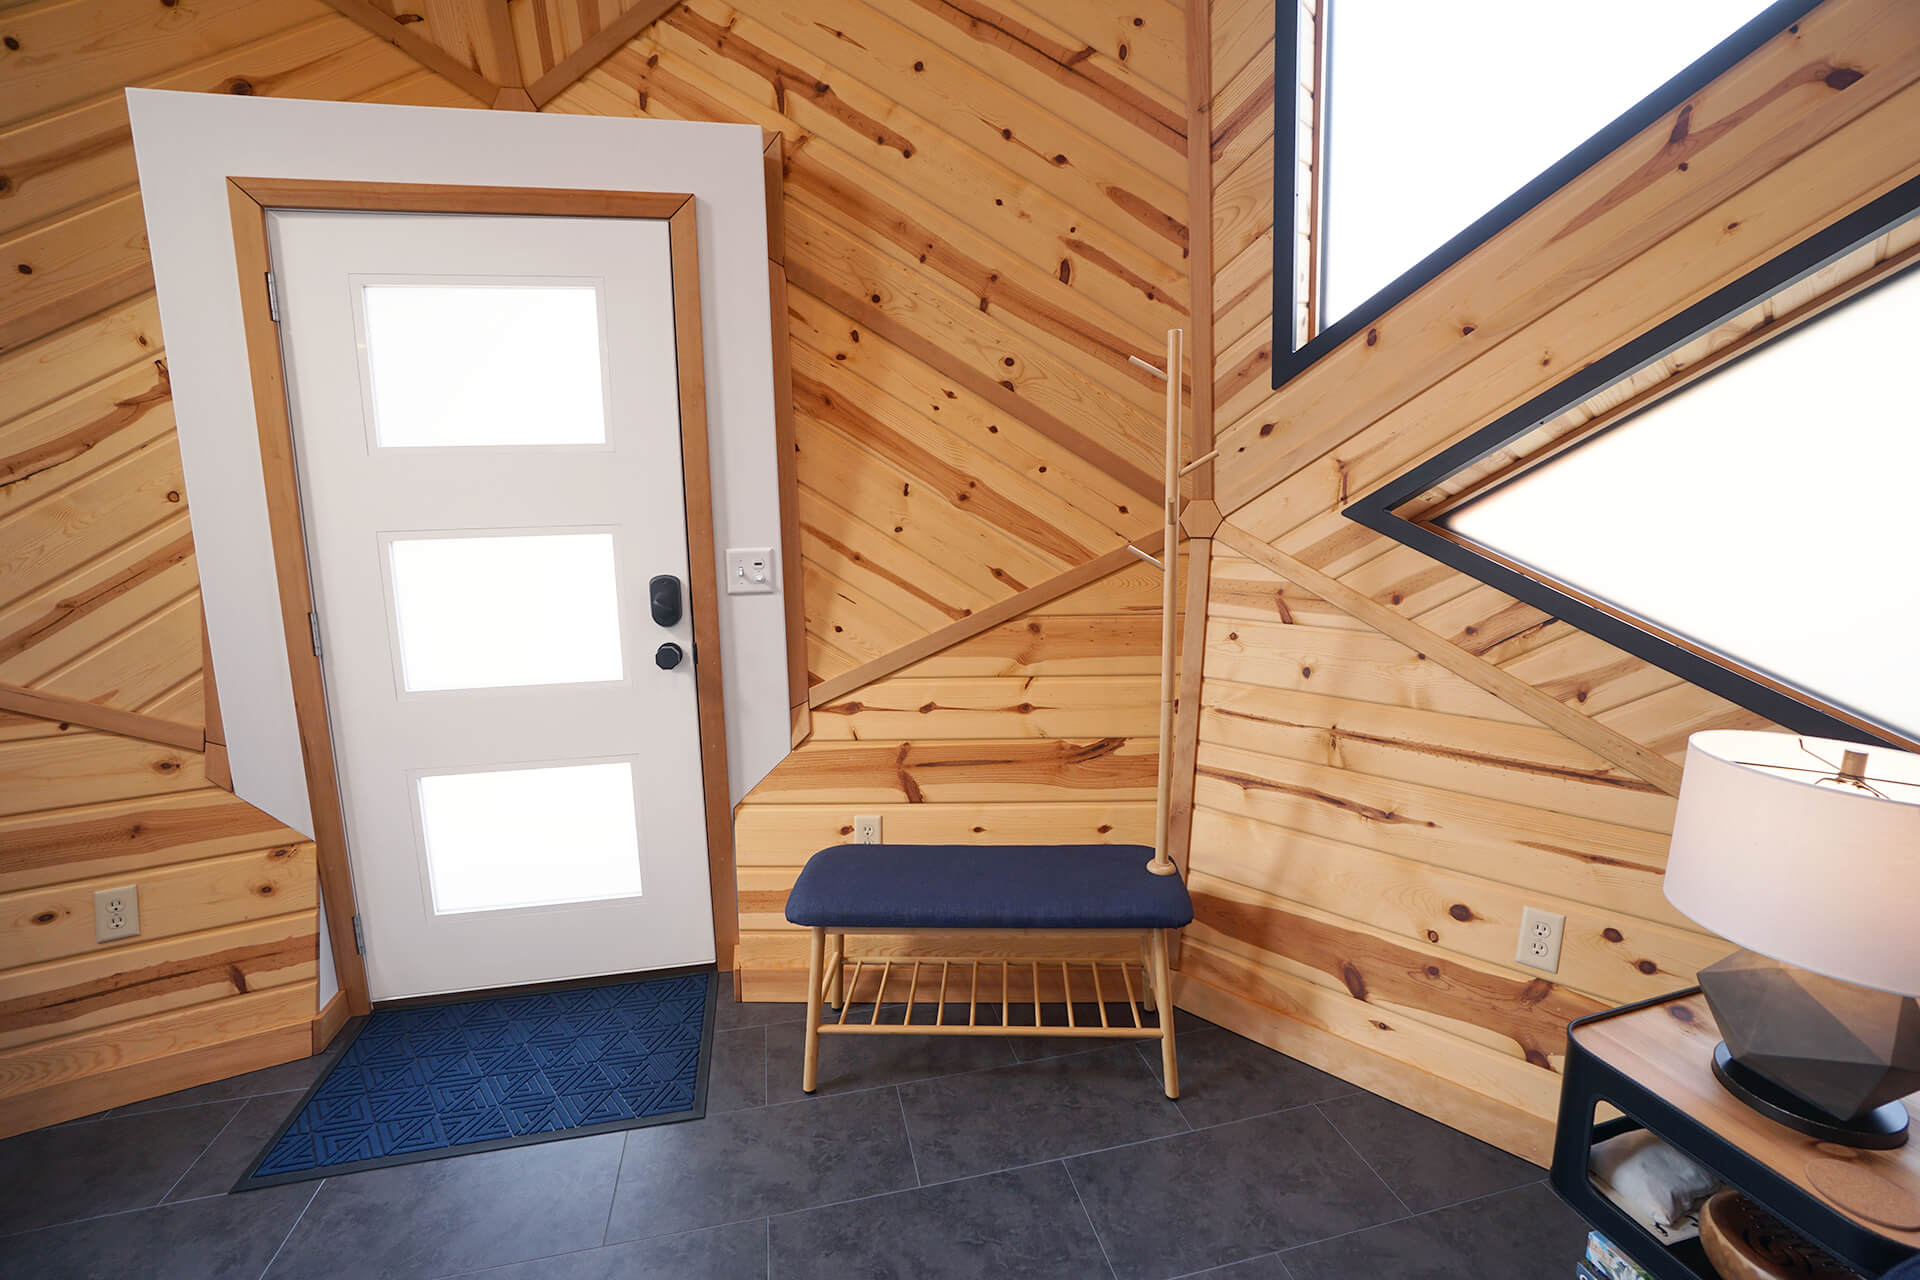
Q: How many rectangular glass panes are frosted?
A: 3